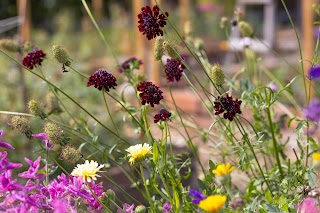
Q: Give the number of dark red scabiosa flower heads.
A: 8